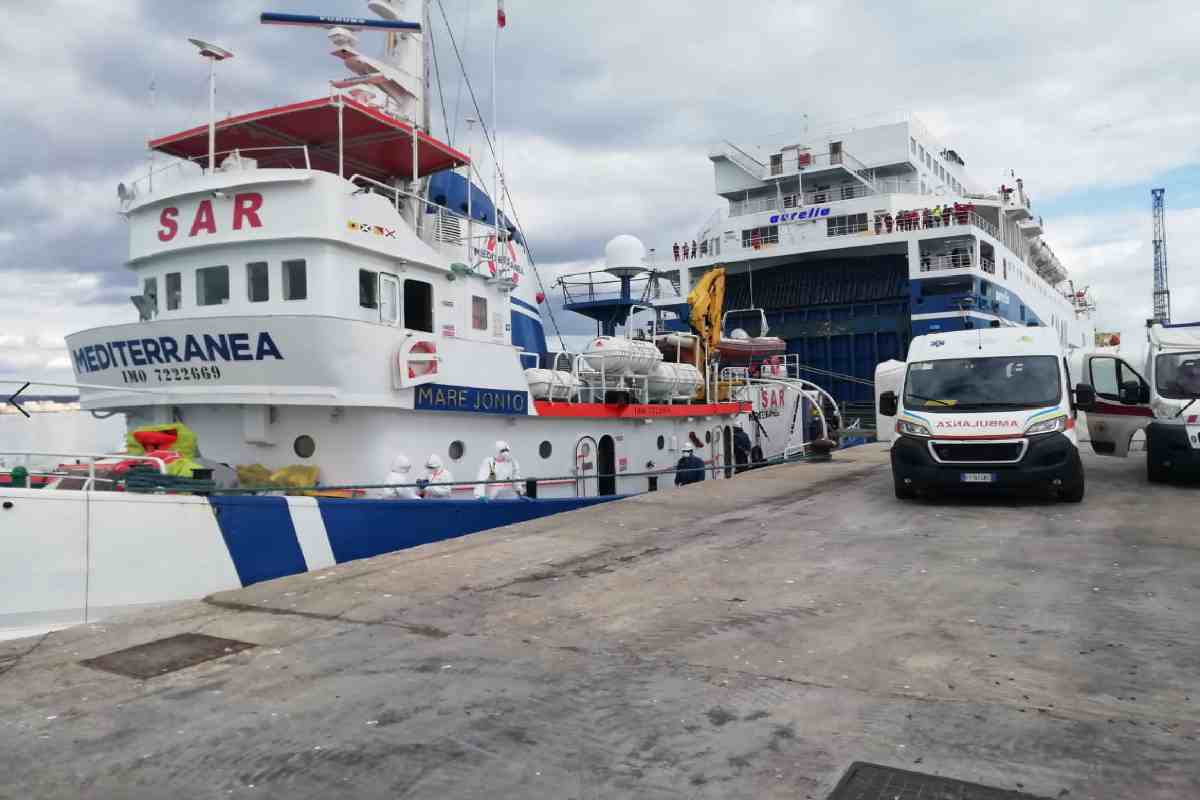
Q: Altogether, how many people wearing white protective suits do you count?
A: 3